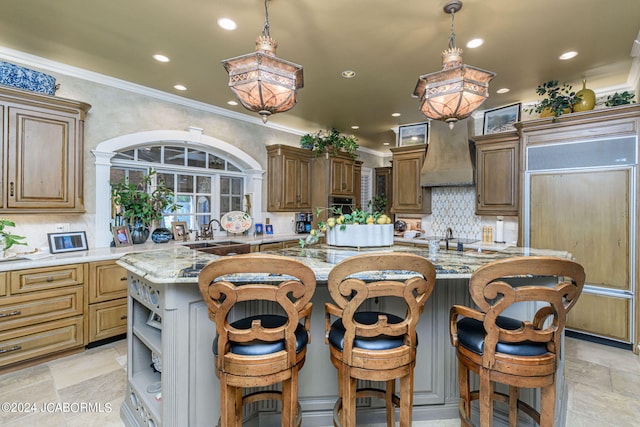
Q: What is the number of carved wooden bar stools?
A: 3